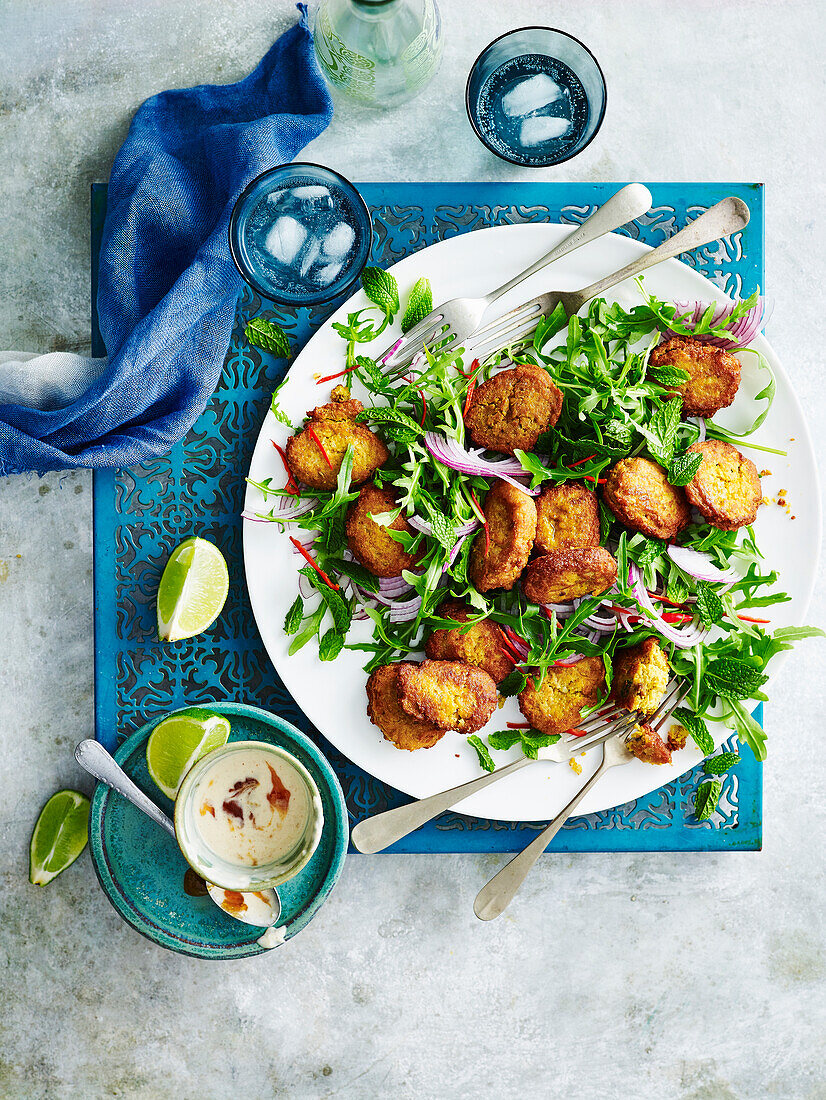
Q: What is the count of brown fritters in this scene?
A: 14